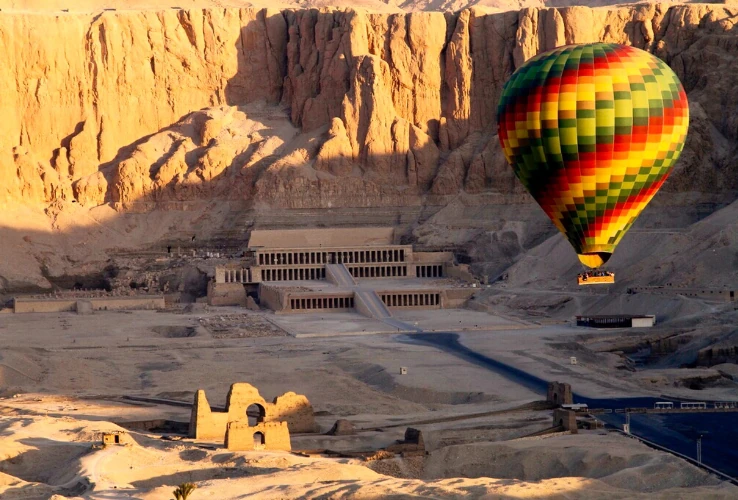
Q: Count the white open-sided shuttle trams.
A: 3